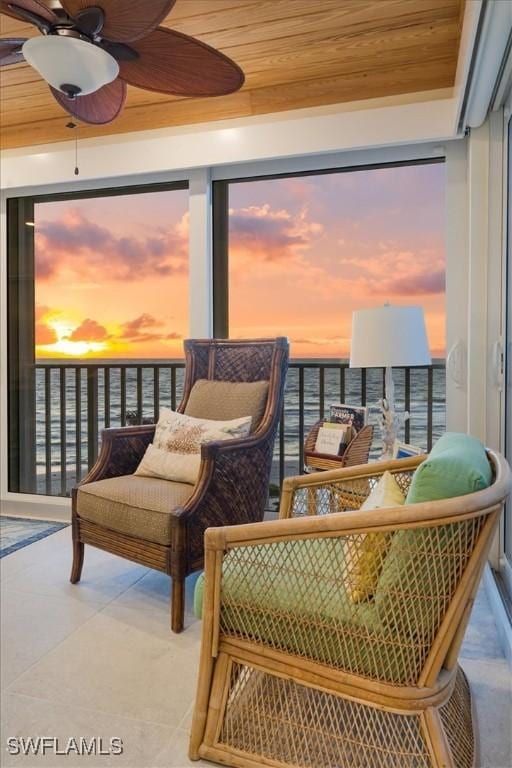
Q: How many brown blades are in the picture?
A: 5